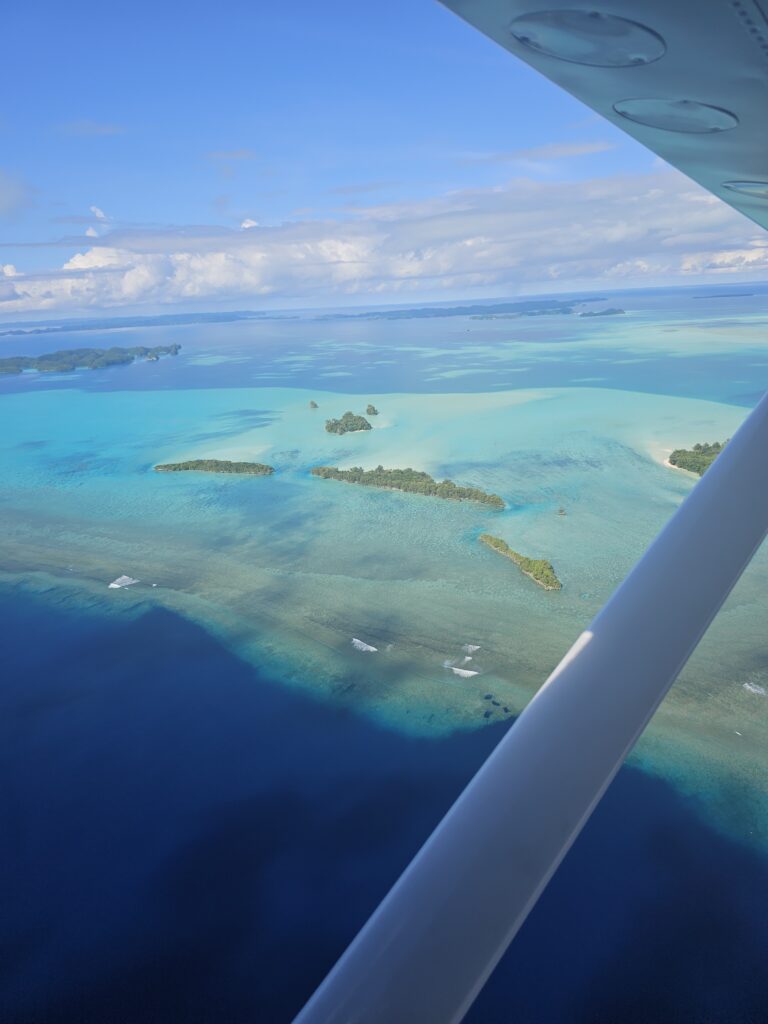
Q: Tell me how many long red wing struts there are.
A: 0